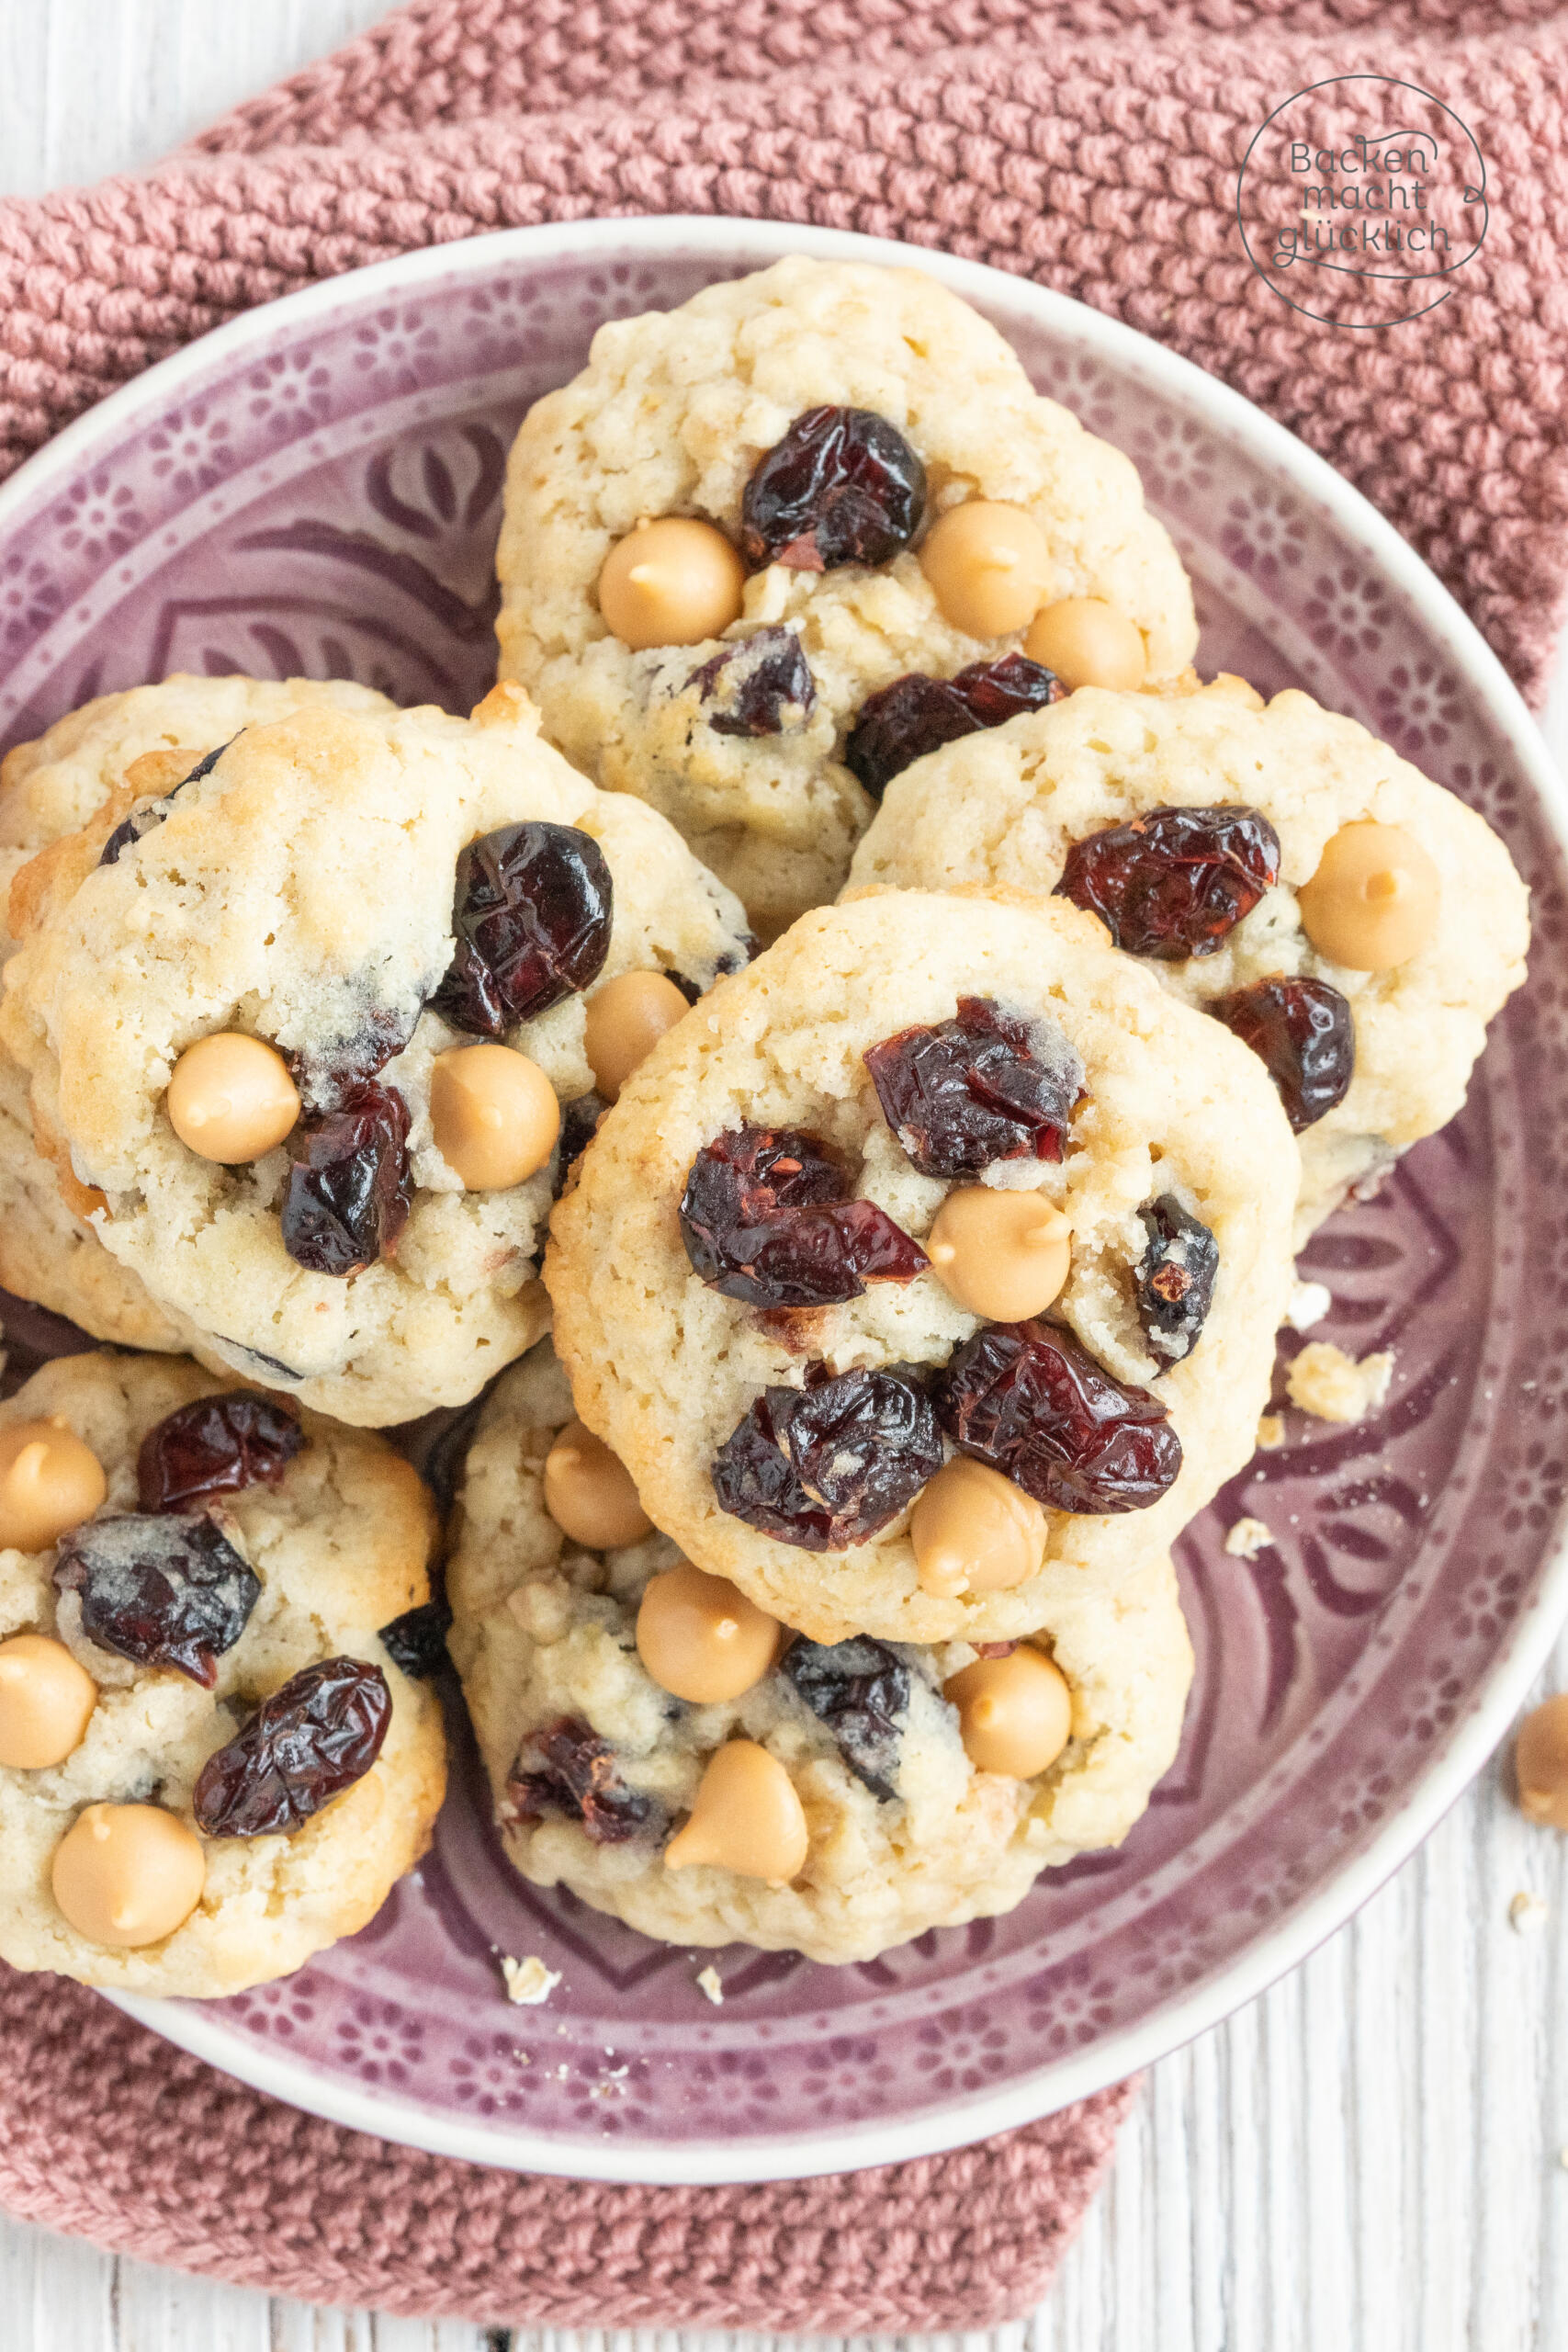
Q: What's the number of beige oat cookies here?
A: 7